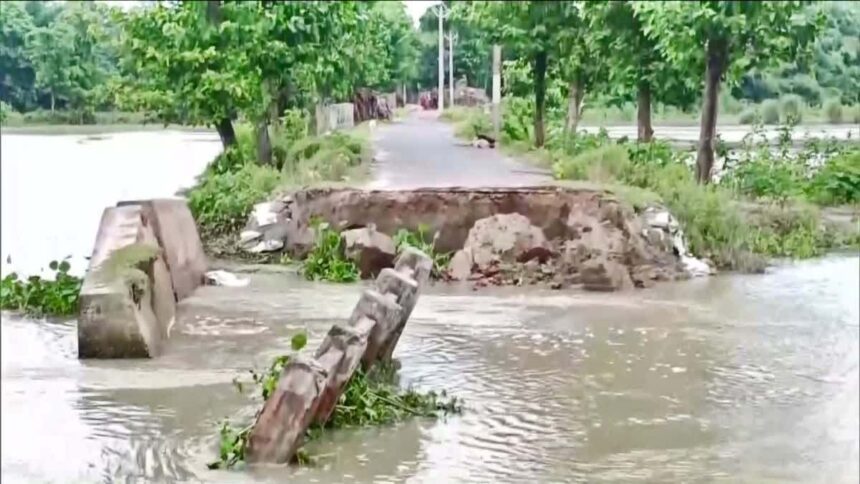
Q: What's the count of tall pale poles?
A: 3